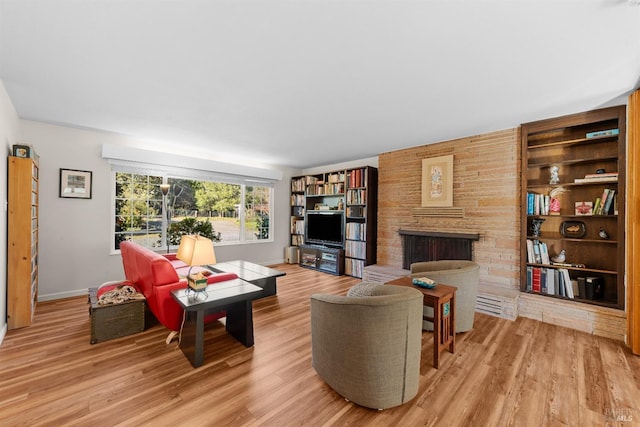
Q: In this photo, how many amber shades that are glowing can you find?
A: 1